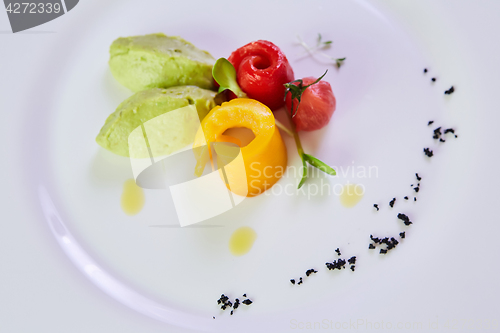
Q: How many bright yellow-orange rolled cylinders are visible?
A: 1